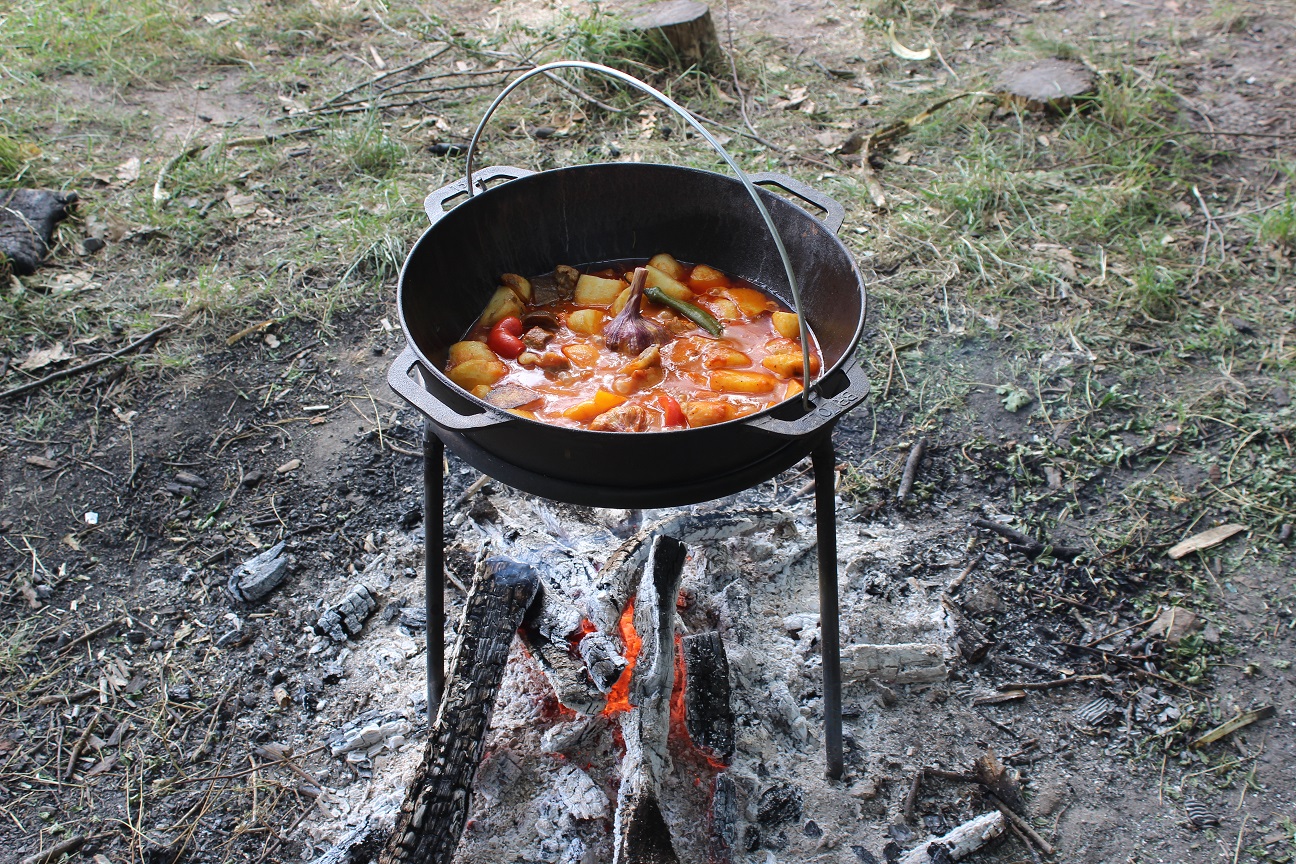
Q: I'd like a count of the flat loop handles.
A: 4